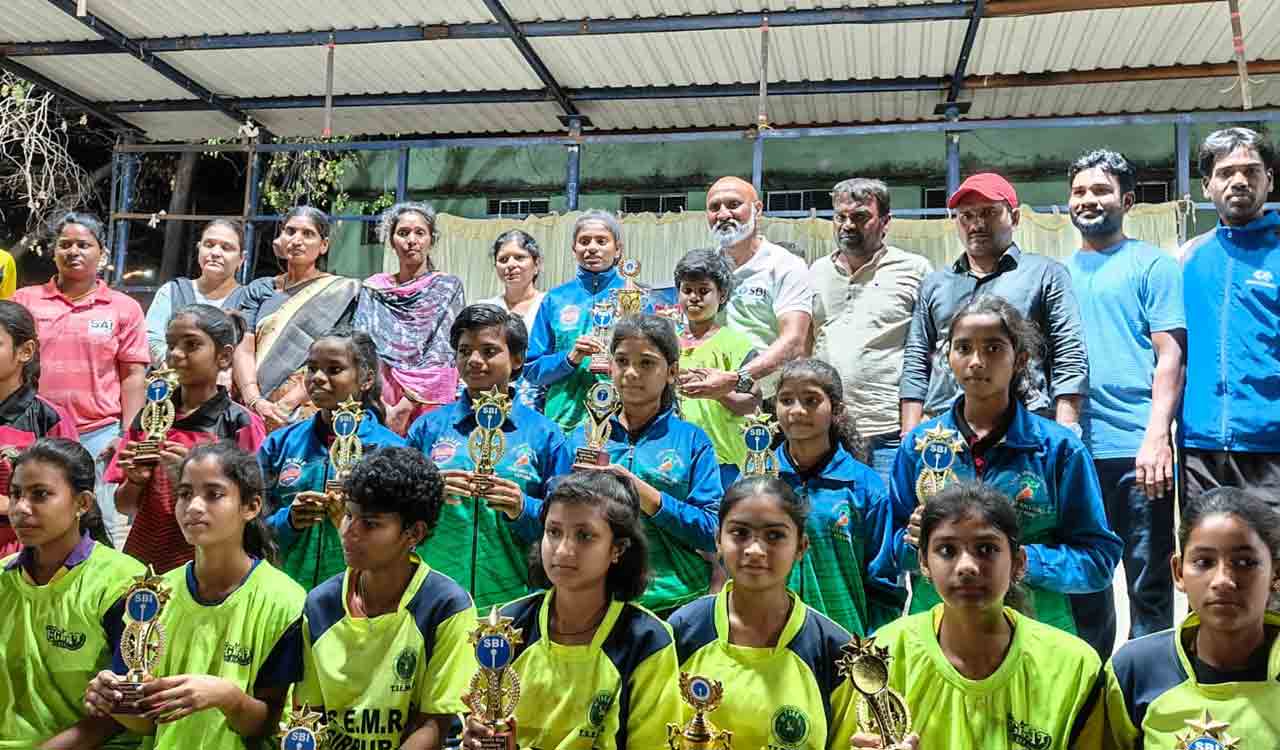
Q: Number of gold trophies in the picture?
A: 14